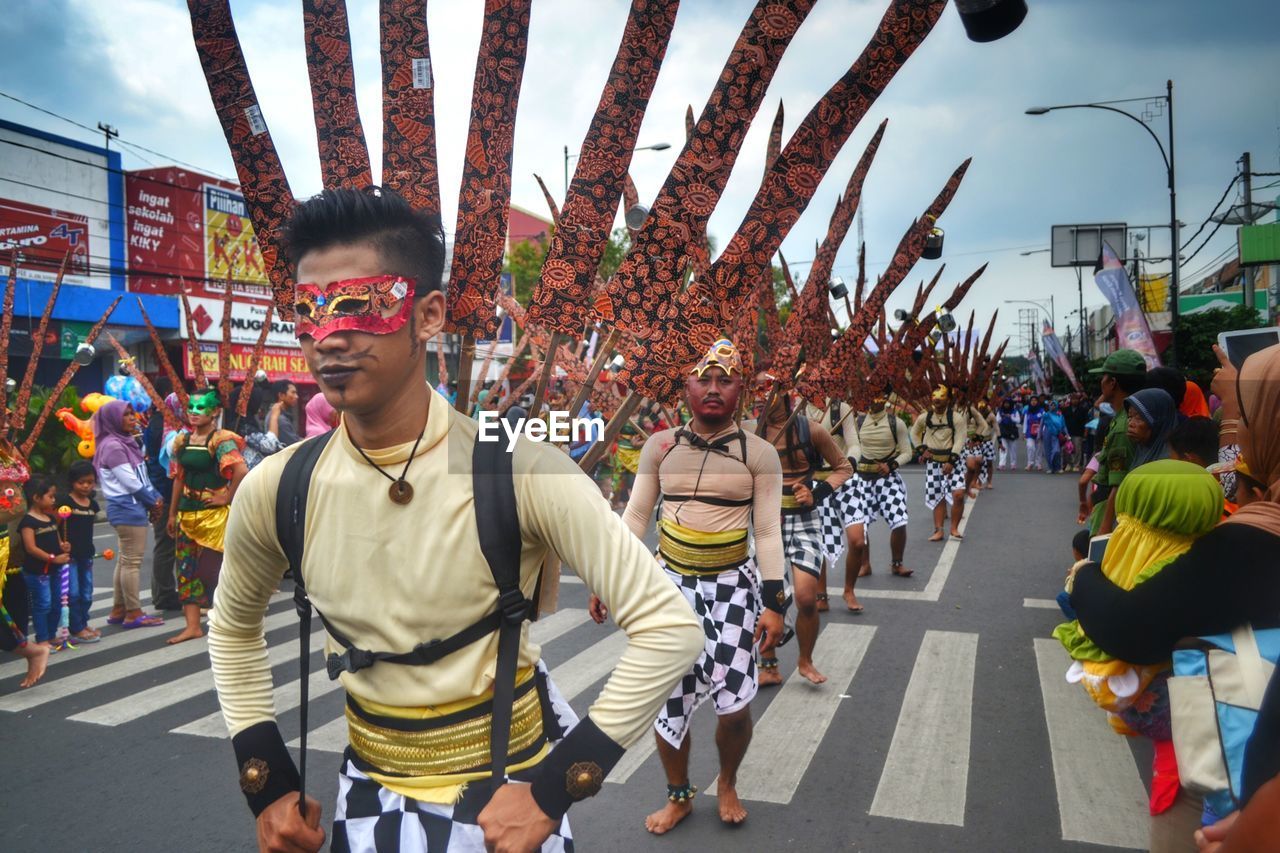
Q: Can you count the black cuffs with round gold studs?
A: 3